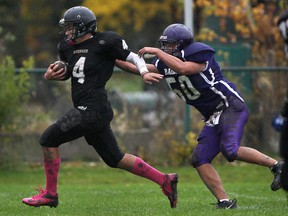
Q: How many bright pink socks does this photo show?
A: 2